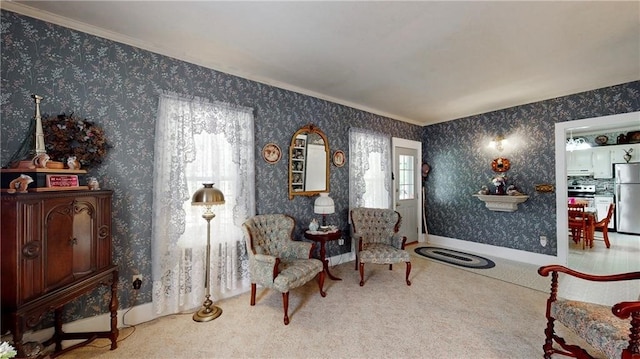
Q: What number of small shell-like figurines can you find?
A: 4